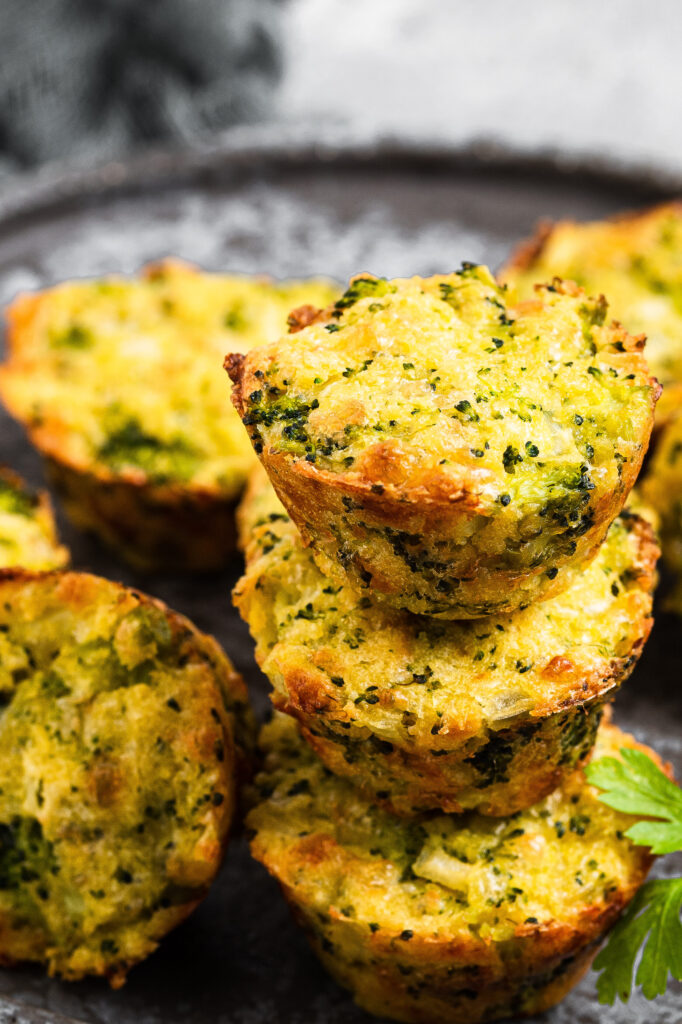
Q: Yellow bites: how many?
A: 8